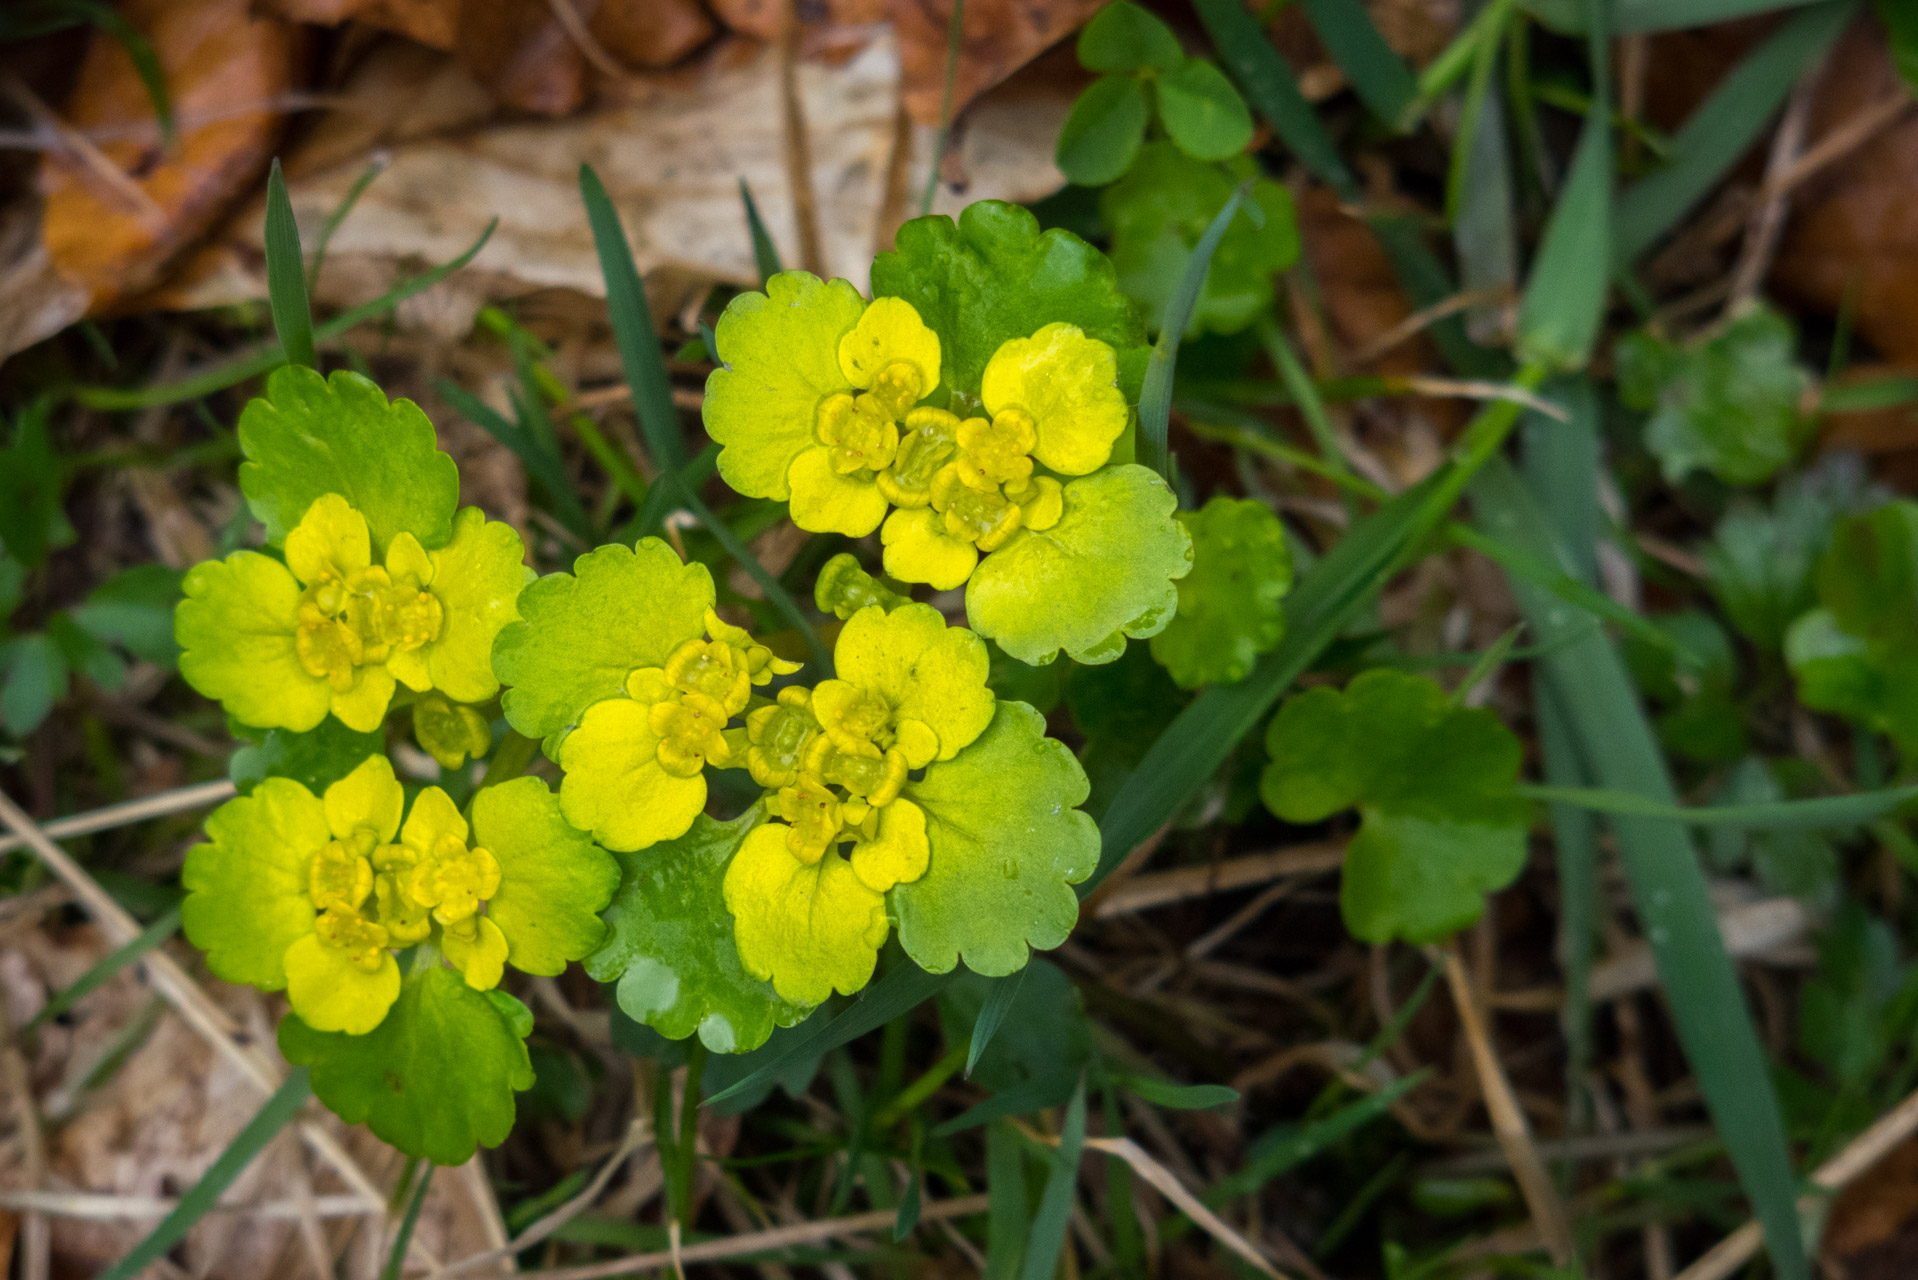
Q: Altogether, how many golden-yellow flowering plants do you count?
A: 4